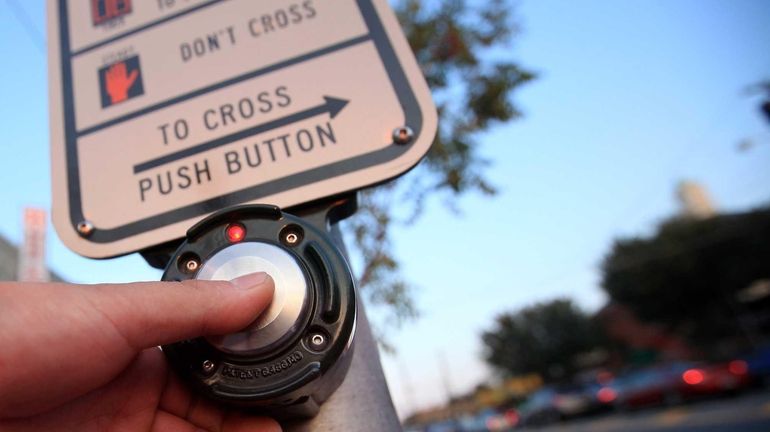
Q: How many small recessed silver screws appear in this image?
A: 4